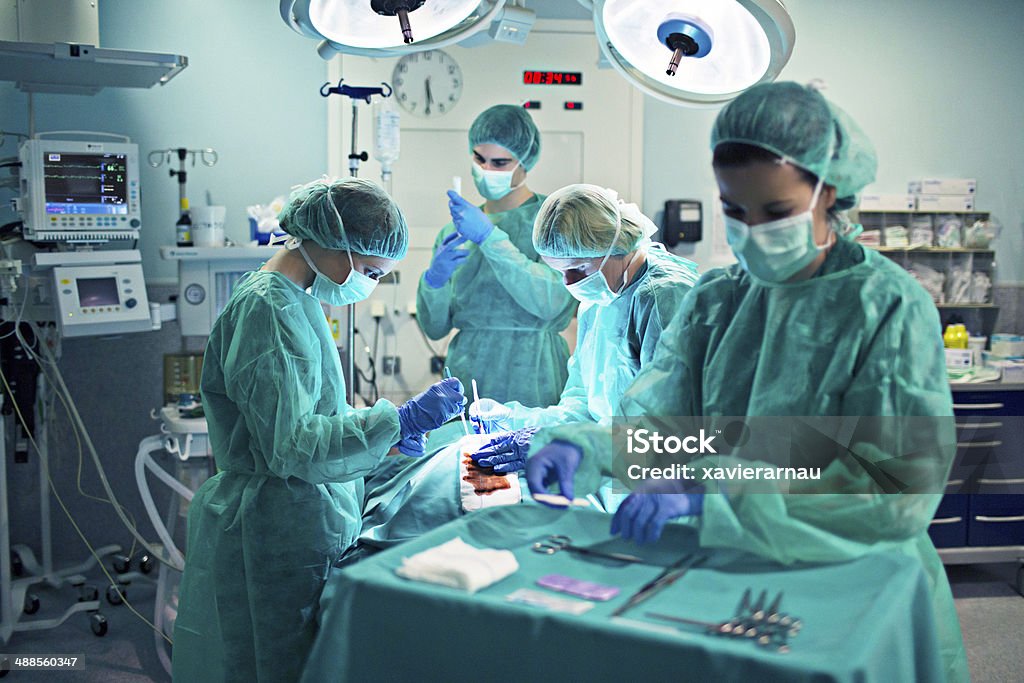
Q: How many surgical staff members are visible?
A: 4